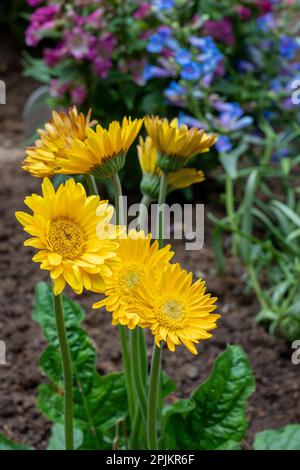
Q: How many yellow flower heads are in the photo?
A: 7